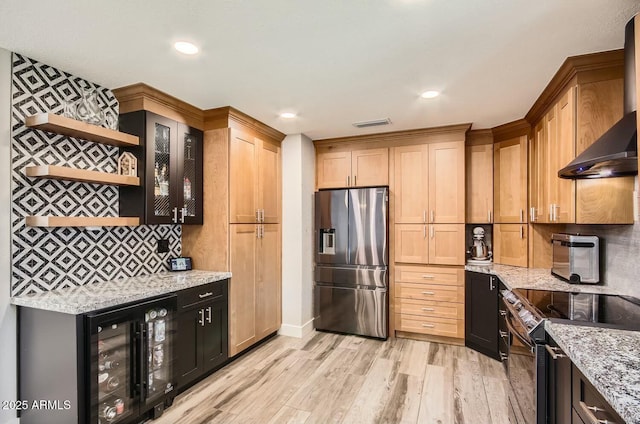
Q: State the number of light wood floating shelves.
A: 3